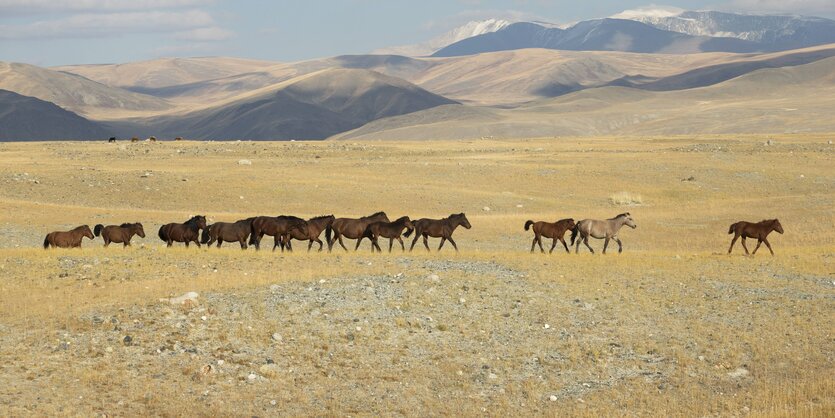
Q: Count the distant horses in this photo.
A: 4